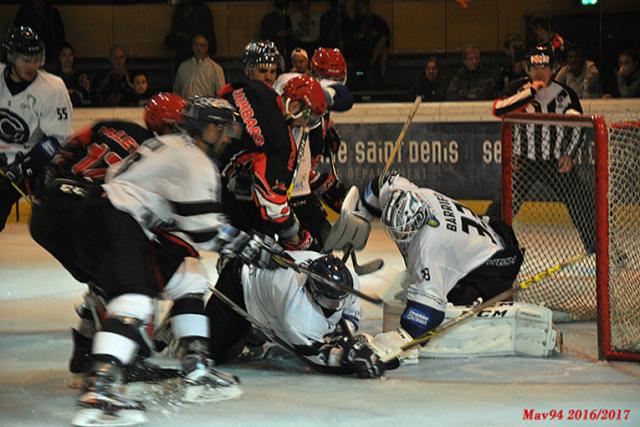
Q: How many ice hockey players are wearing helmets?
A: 8